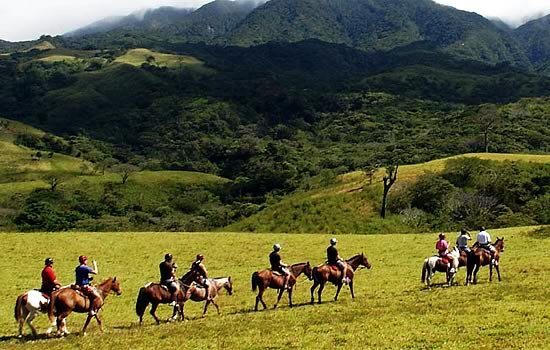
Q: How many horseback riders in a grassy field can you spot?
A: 9